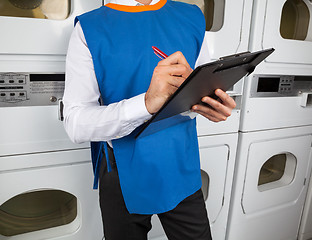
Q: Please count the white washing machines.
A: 6